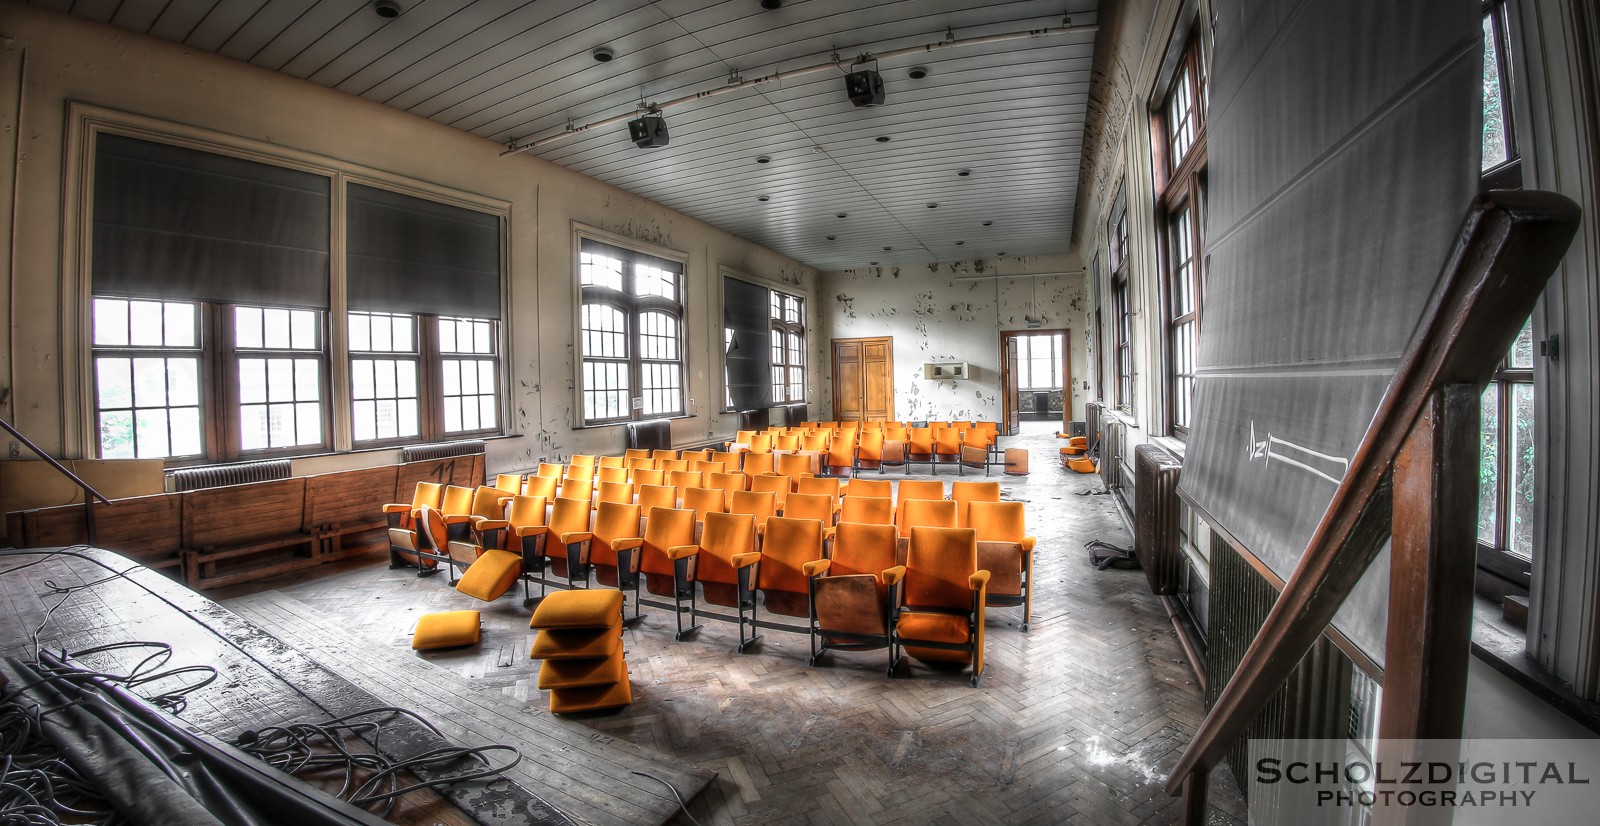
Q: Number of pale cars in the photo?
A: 0